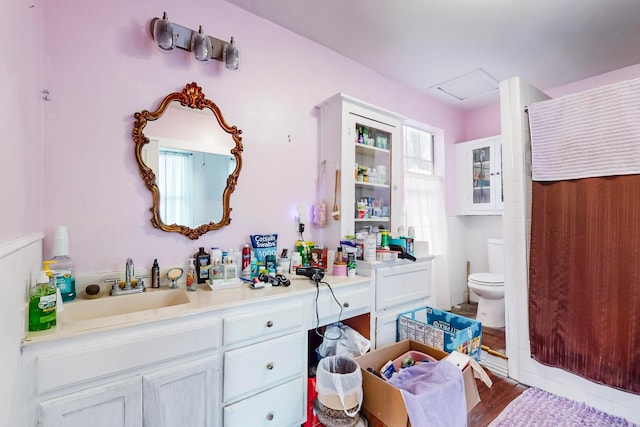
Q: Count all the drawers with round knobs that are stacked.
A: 3